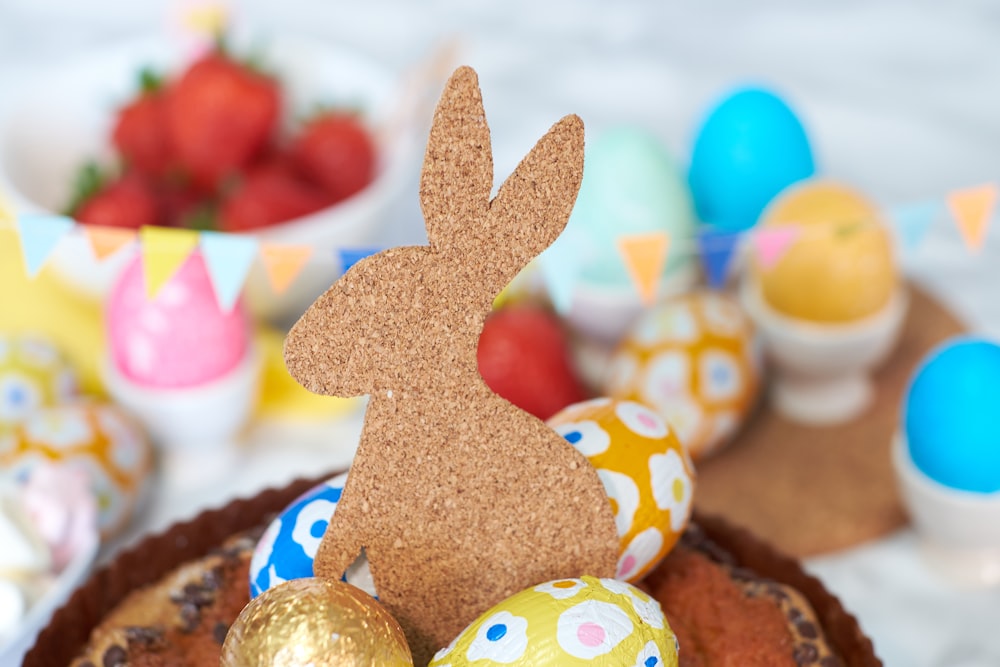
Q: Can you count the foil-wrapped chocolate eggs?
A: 7